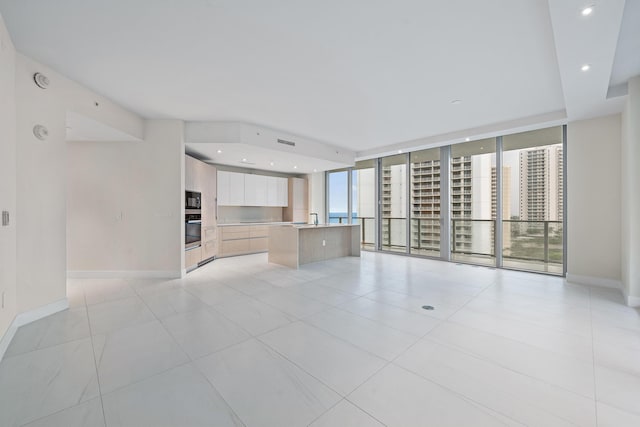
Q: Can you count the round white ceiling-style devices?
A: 2